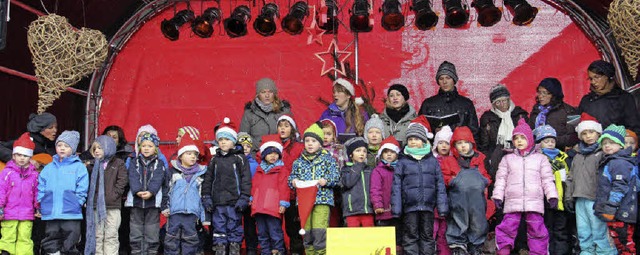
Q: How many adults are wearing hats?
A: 8